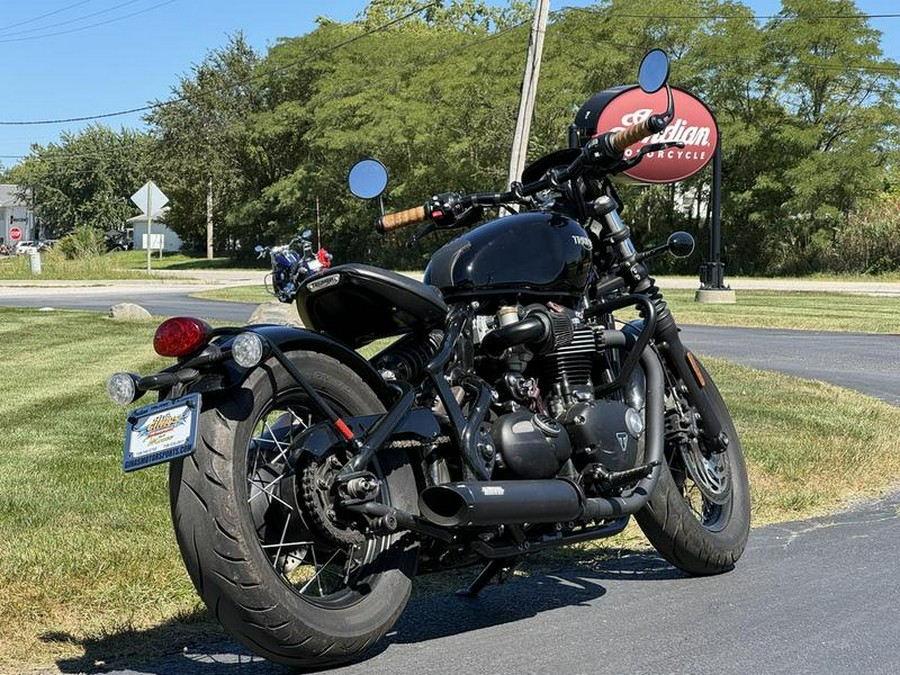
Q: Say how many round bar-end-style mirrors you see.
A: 2